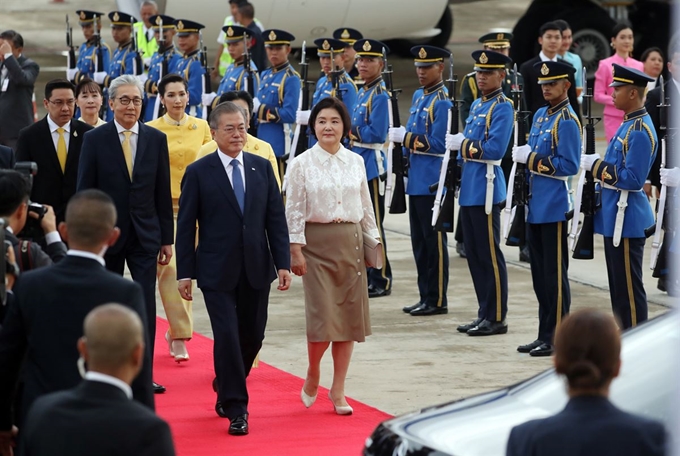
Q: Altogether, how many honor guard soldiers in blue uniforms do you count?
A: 12